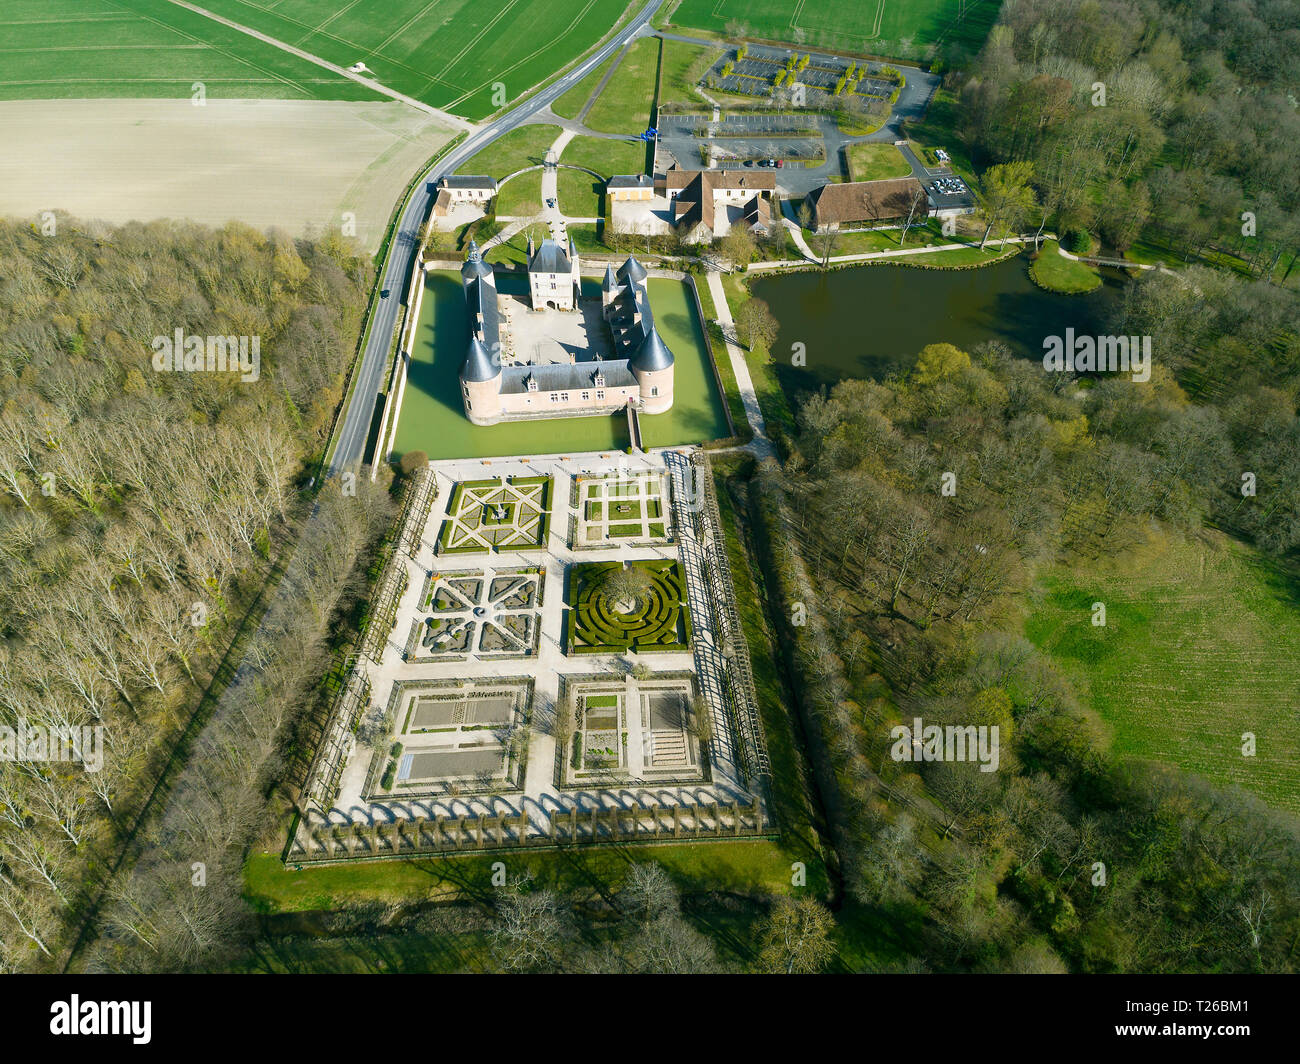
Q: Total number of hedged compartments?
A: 6